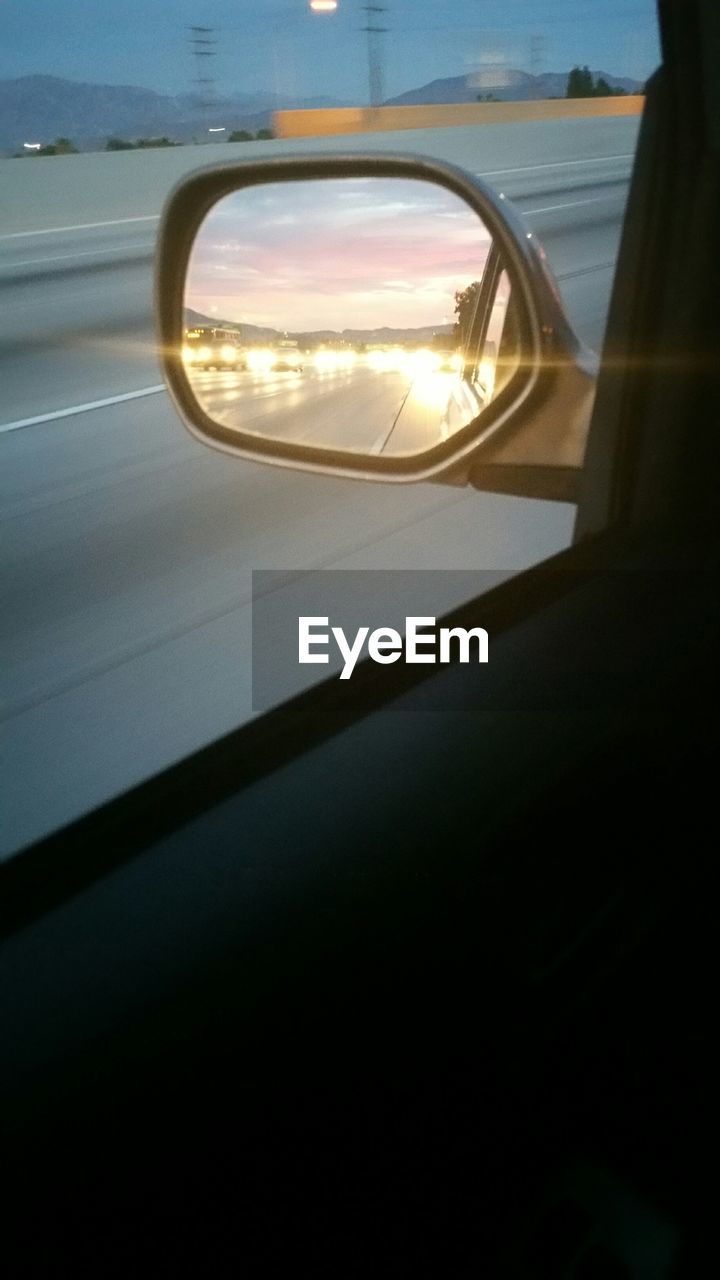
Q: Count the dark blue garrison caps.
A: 0